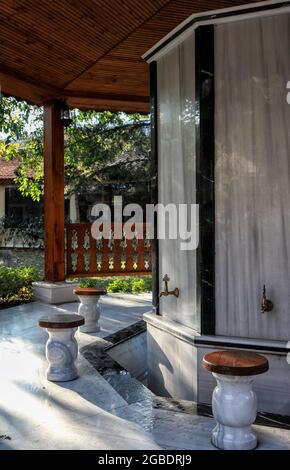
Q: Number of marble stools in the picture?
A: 3